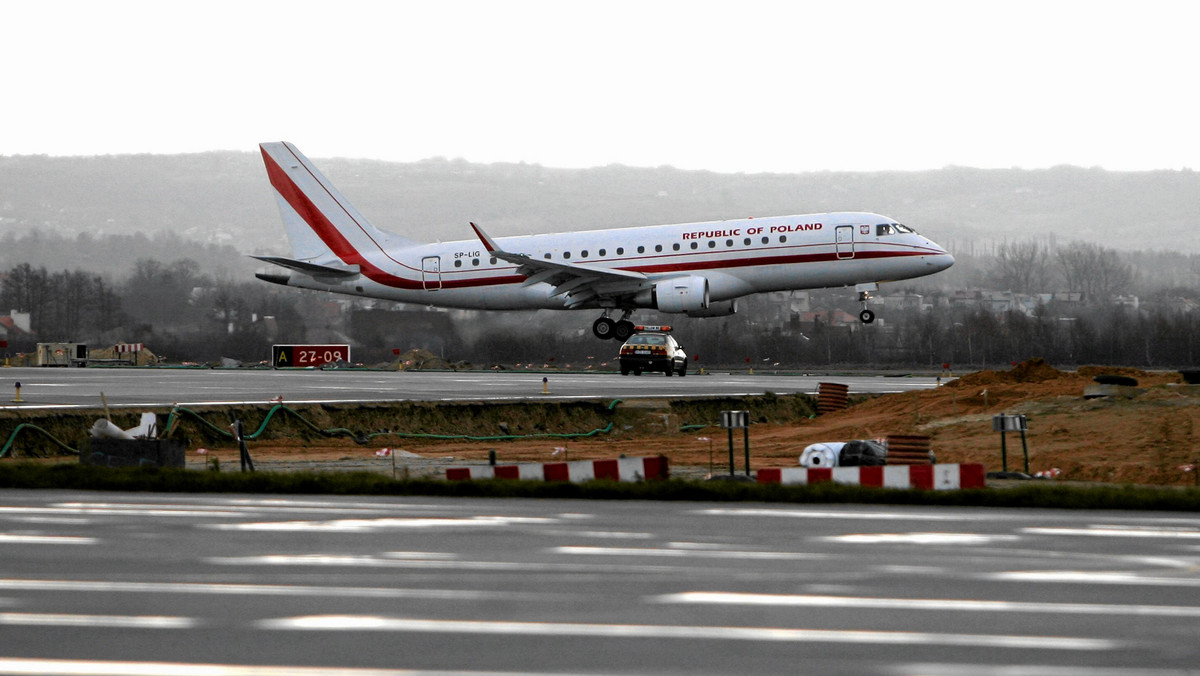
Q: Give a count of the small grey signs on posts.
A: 2